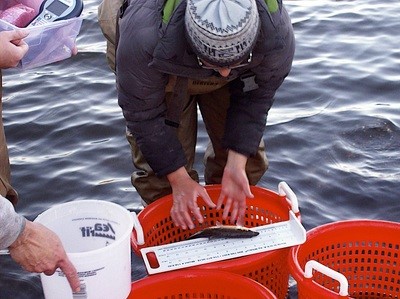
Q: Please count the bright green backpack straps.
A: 2